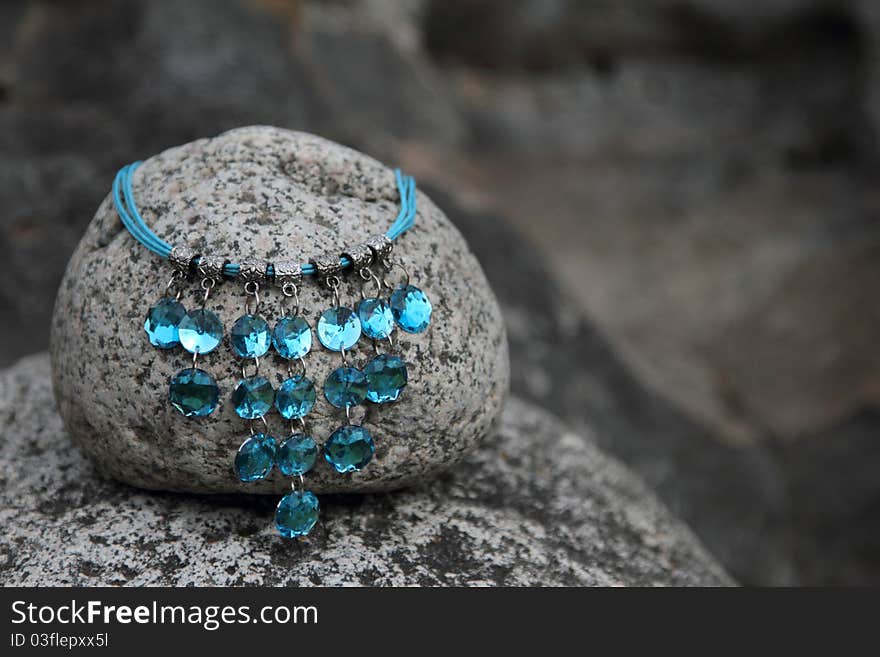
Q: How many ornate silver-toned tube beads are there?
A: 7